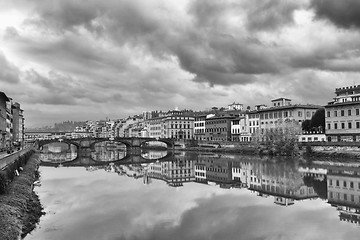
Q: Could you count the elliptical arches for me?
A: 3